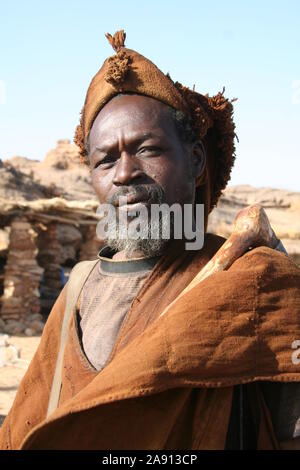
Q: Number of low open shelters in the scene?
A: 1